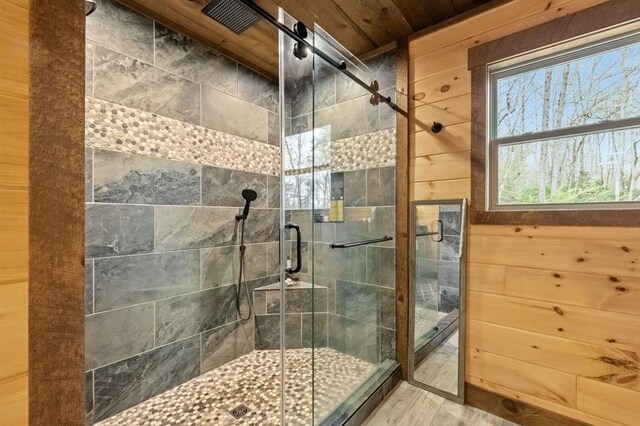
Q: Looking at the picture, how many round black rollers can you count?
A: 4